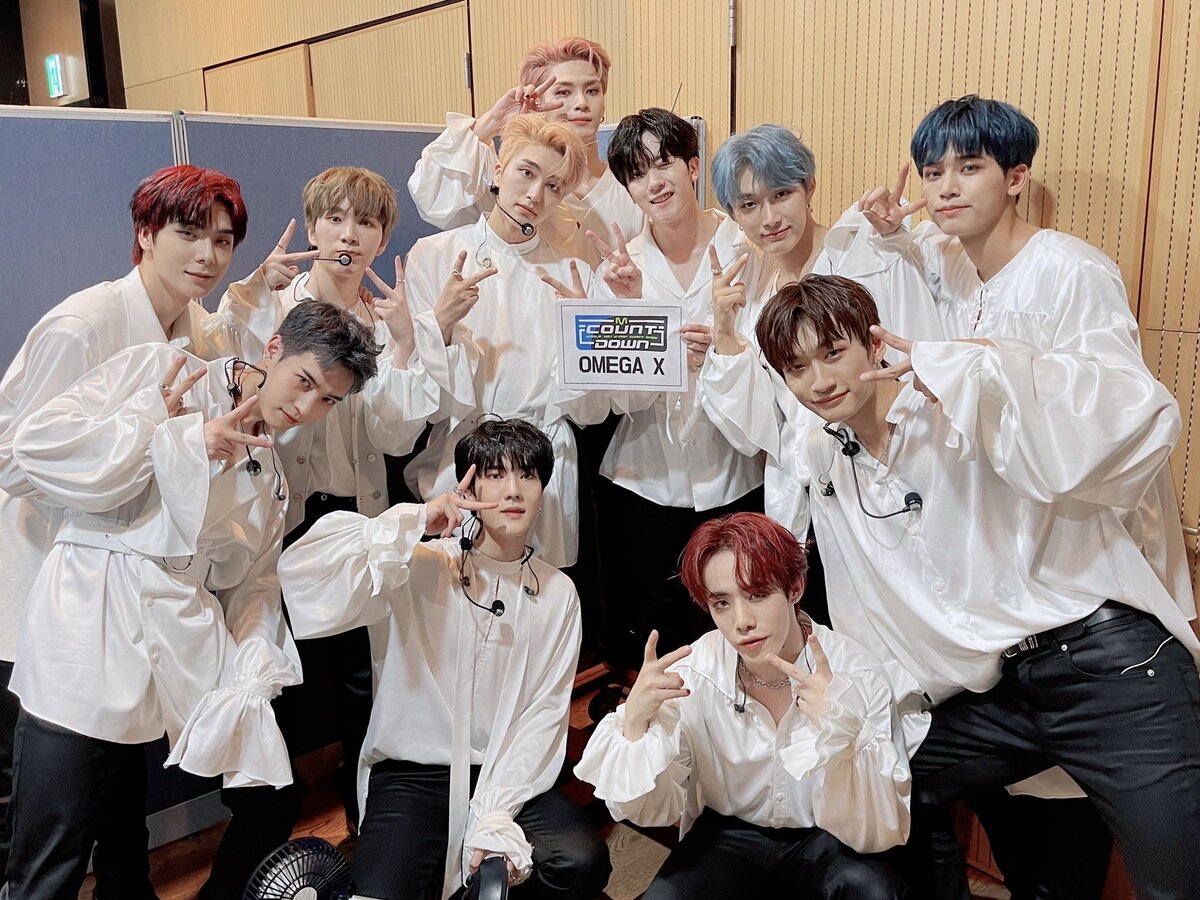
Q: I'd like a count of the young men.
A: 11